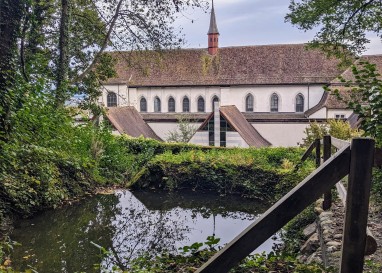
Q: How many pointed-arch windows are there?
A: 10